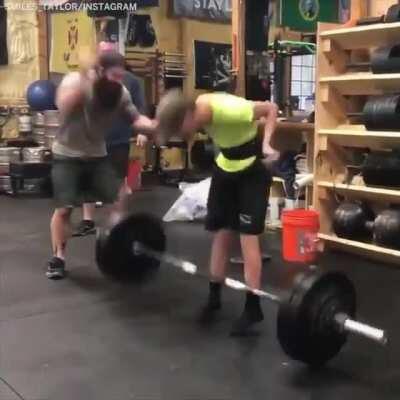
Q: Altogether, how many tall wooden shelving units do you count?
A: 1